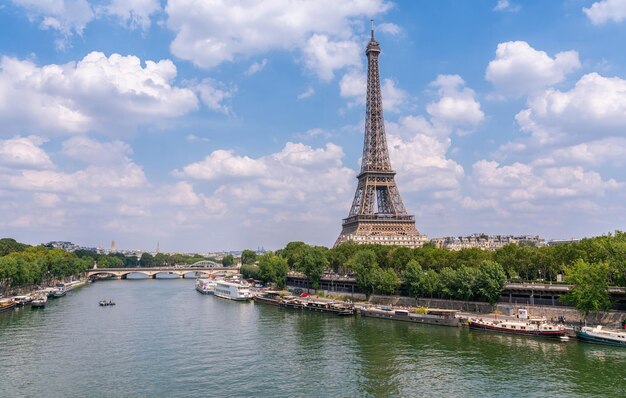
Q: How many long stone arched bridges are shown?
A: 1